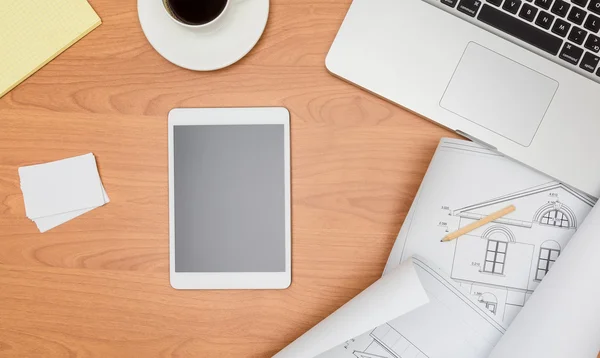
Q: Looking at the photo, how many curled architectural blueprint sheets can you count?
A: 2